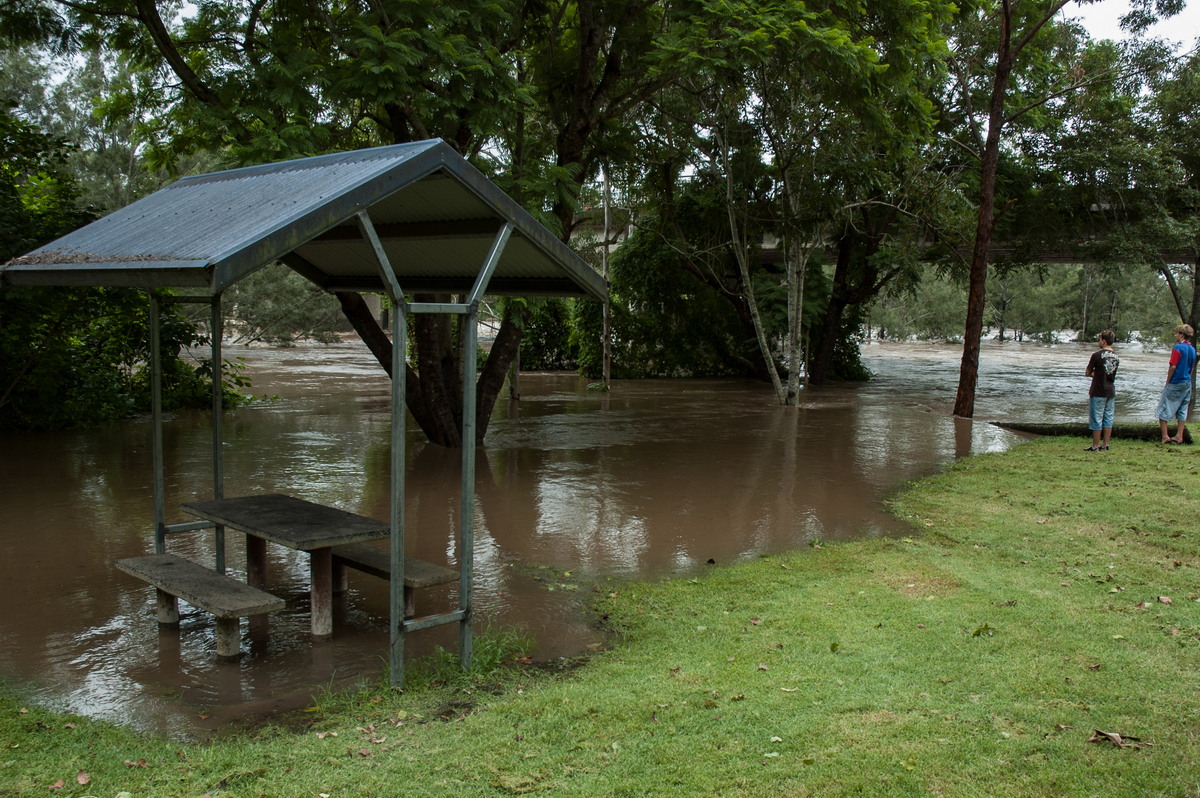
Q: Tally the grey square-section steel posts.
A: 4